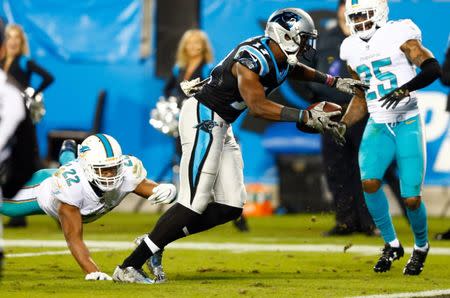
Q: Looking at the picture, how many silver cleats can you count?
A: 2